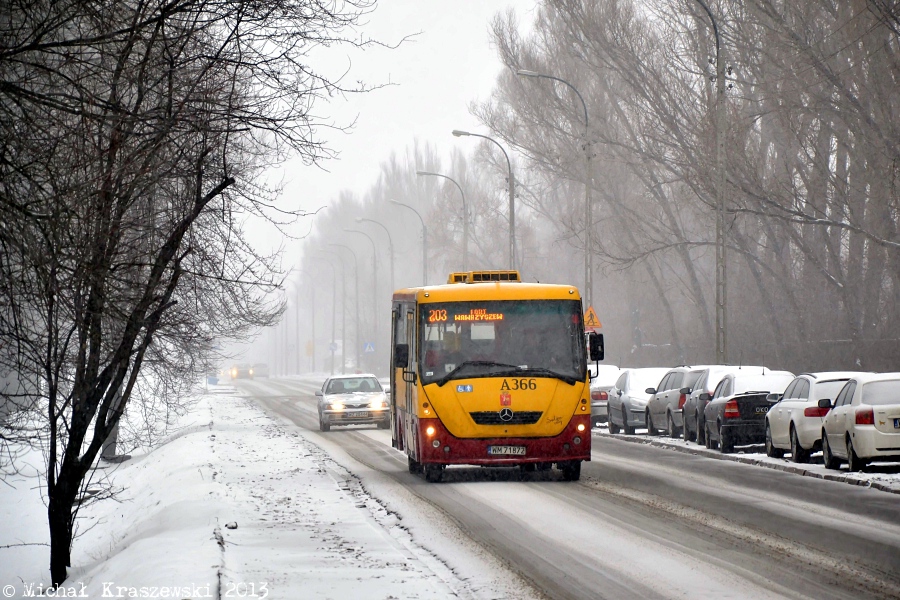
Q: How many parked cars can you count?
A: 7